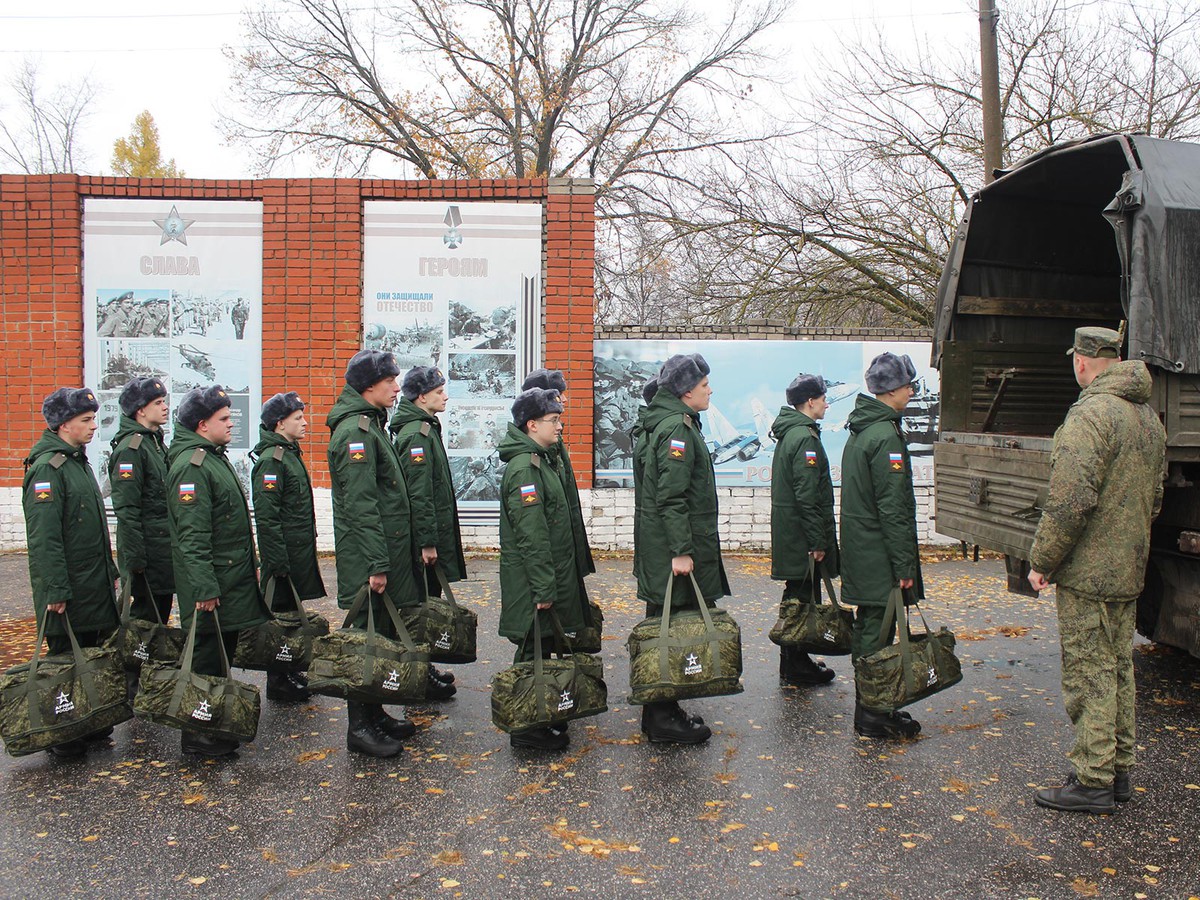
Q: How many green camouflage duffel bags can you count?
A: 11